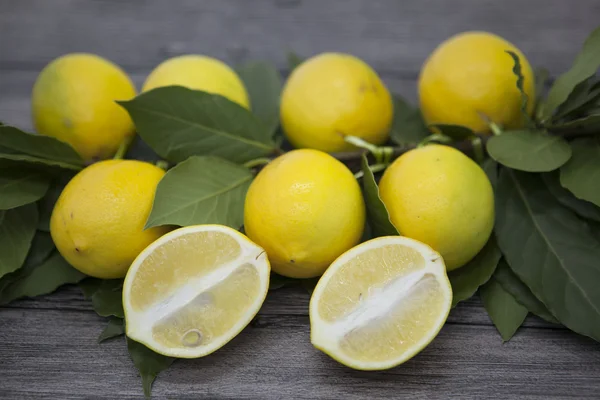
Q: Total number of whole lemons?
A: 7